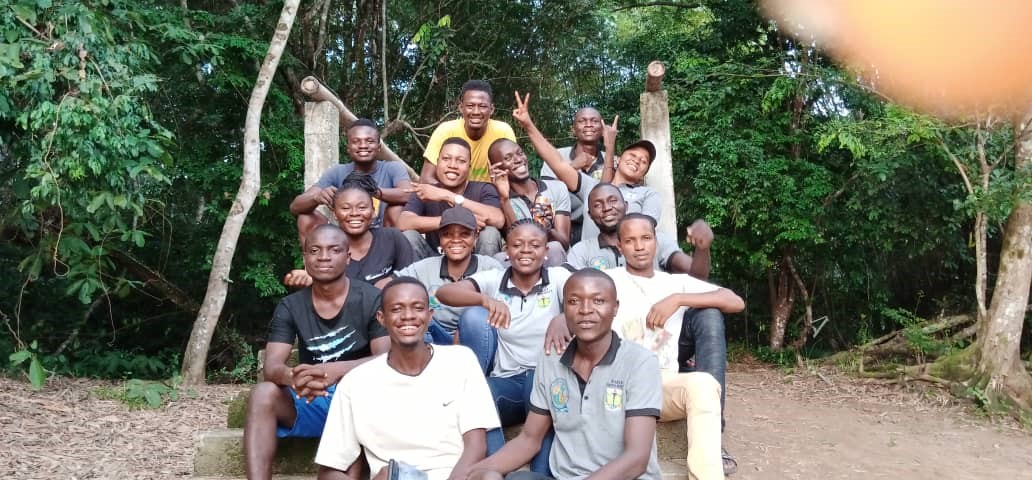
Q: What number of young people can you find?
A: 14